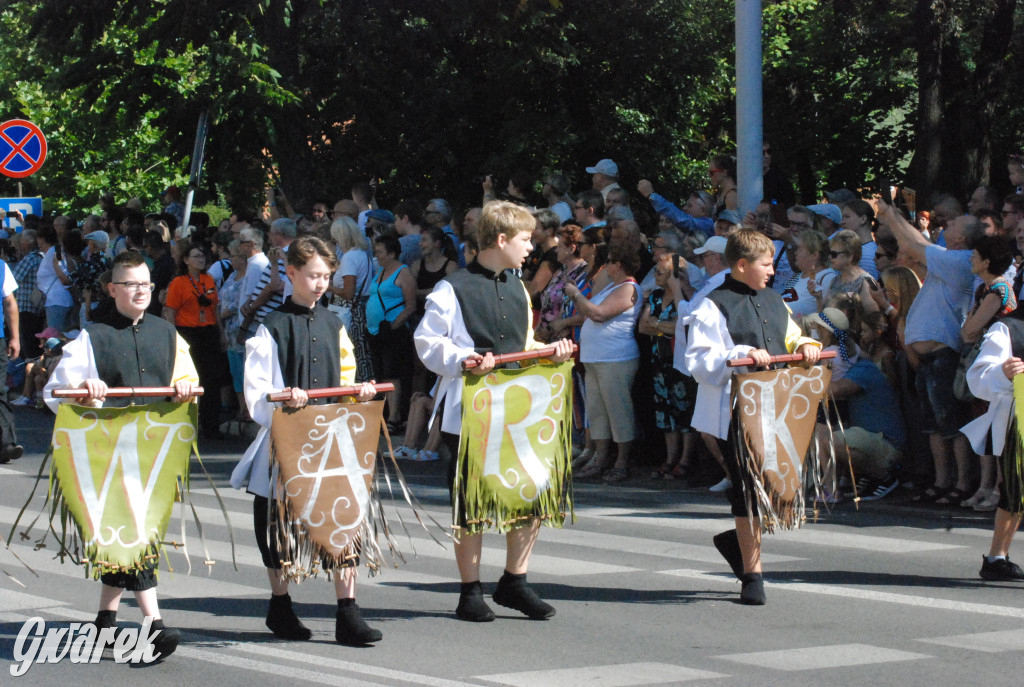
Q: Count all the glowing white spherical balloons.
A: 0